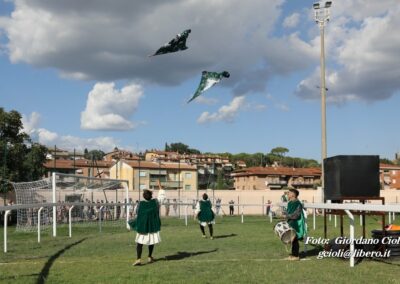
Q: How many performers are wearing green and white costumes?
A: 3